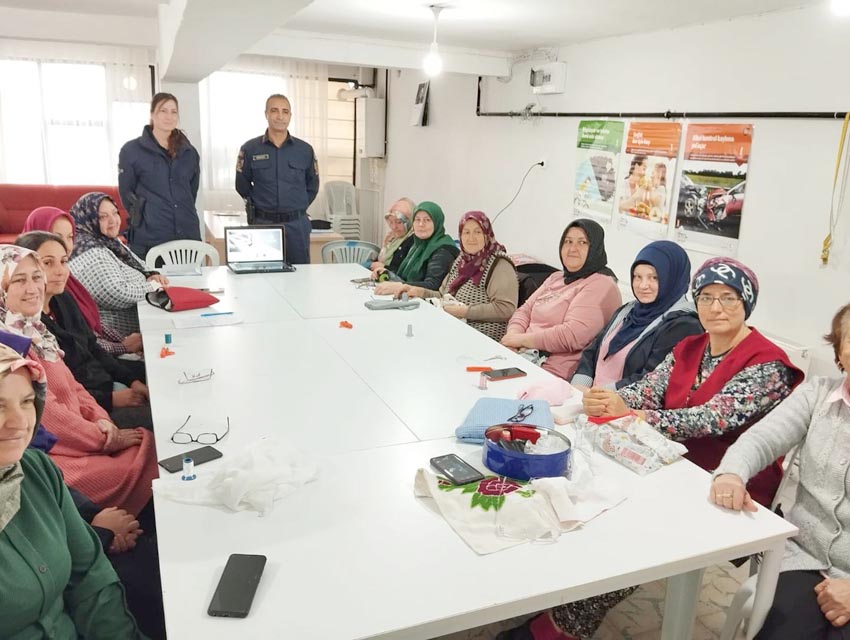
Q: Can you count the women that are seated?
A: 13